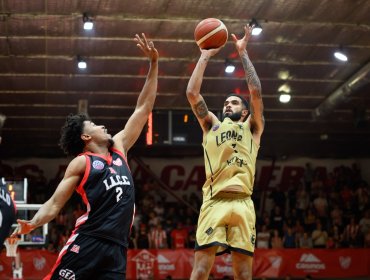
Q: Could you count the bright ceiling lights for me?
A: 6